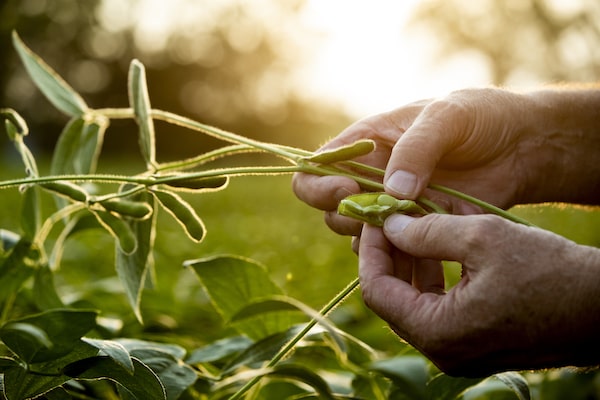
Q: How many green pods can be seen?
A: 7